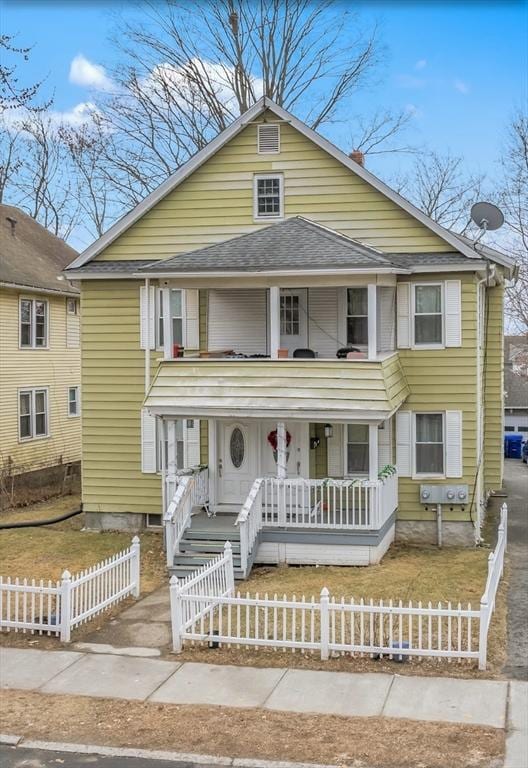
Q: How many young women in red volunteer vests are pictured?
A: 0